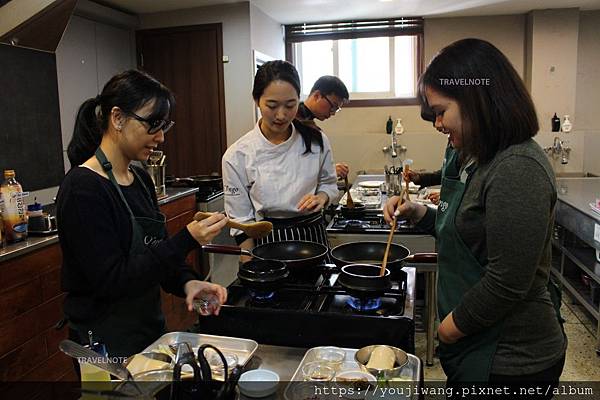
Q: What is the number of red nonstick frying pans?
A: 2